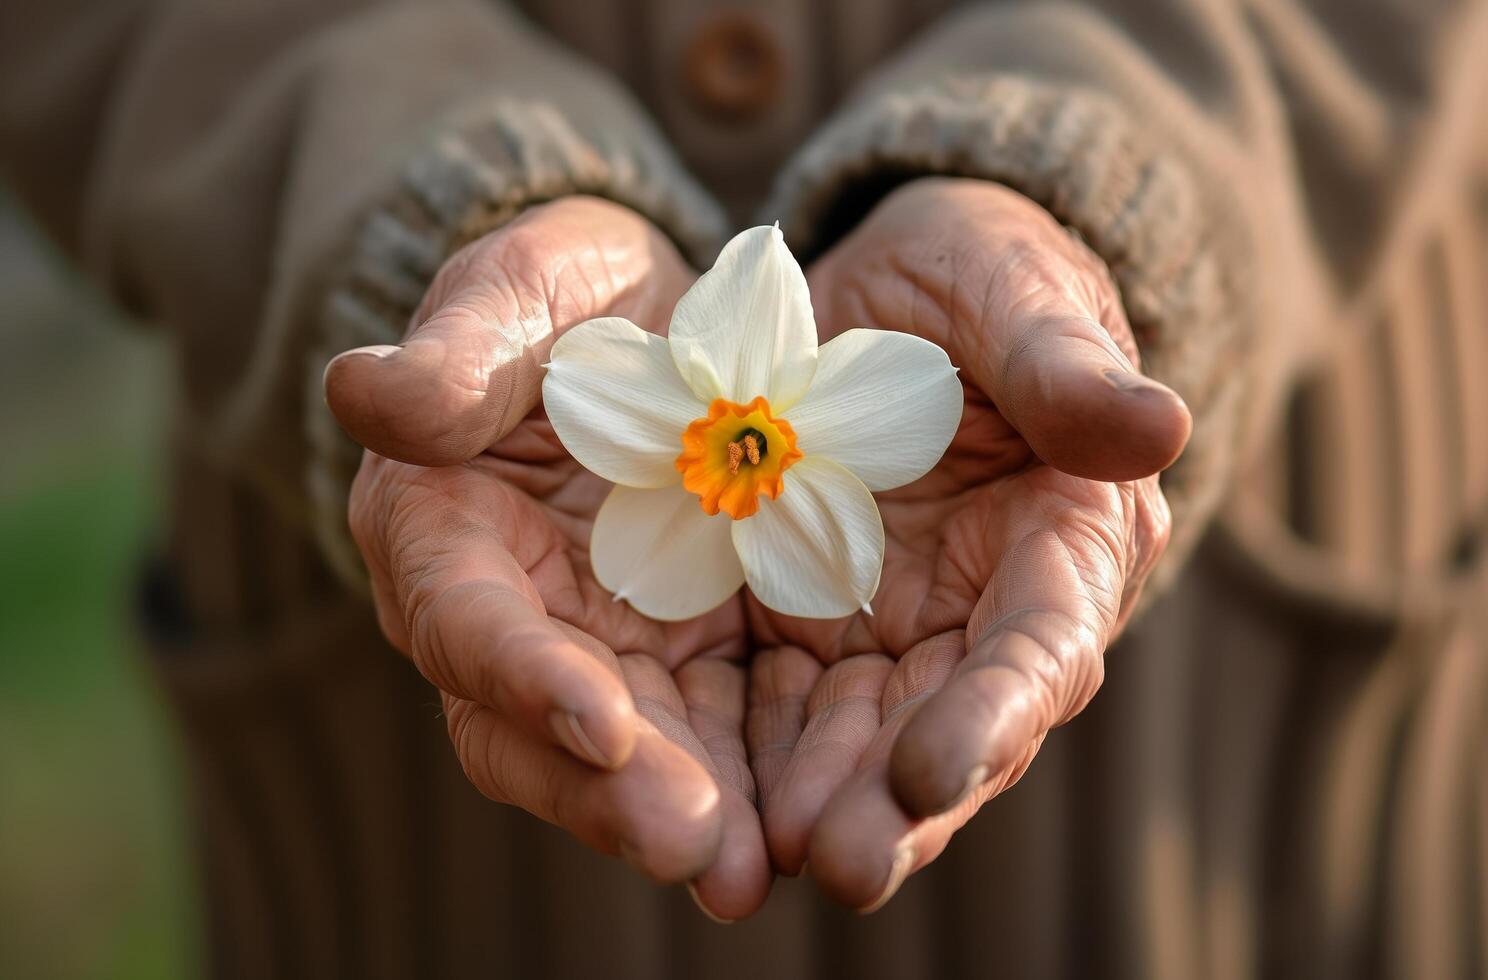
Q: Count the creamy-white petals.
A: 5